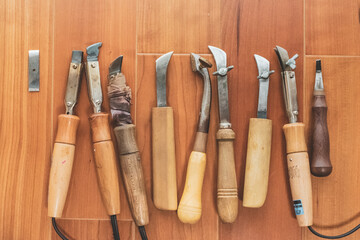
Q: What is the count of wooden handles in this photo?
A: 9